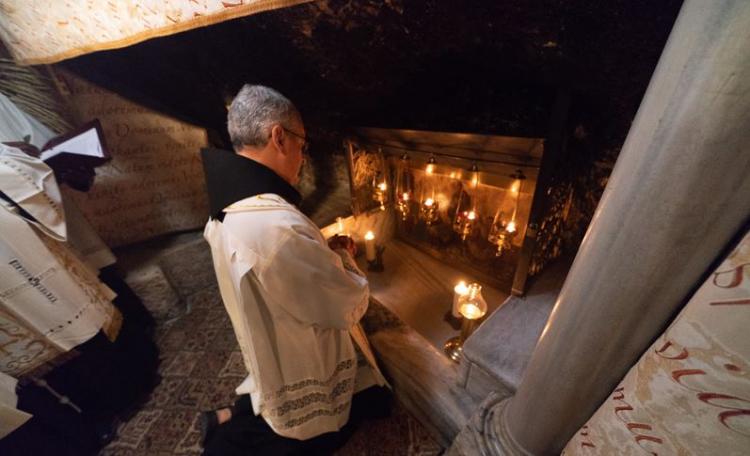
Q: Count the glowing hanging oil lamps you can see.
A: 5